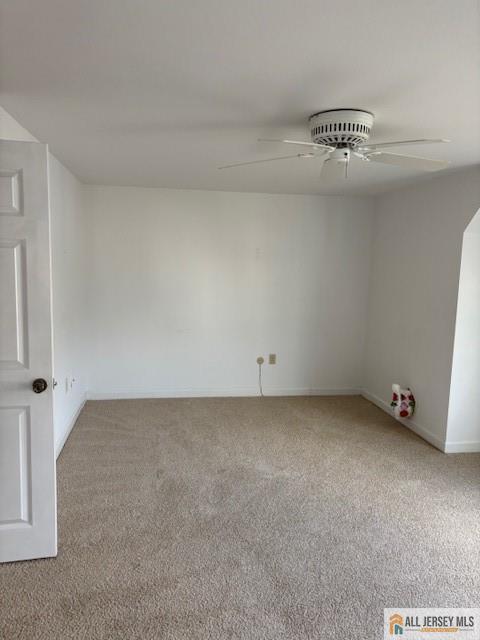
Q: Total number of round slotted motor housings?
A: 1